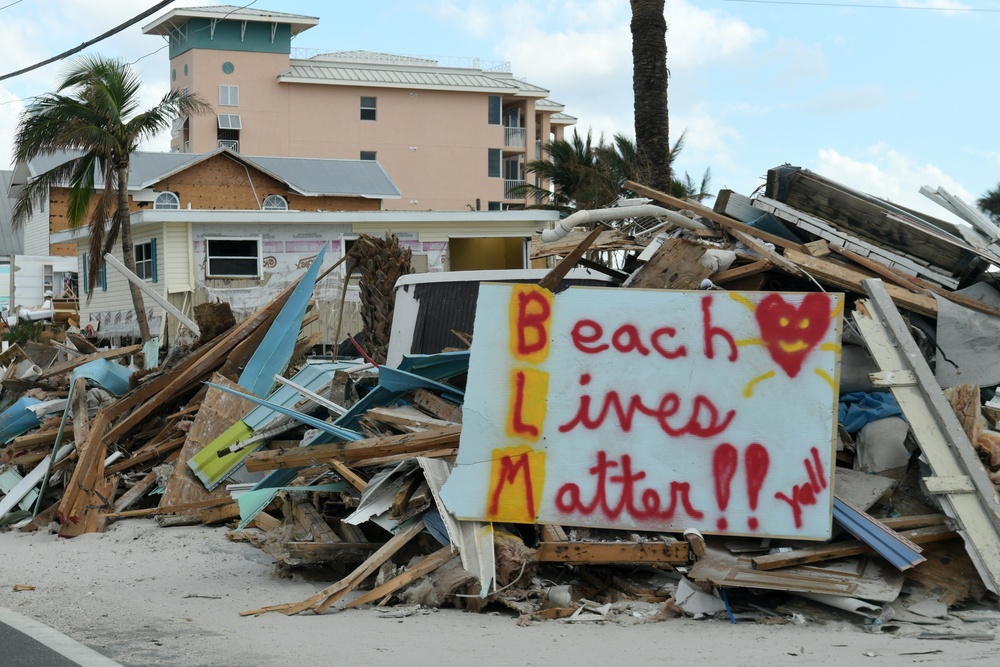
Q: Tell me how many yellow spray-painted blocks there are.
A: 3